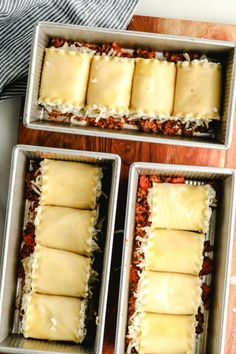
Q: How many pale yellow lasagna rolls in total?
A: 12